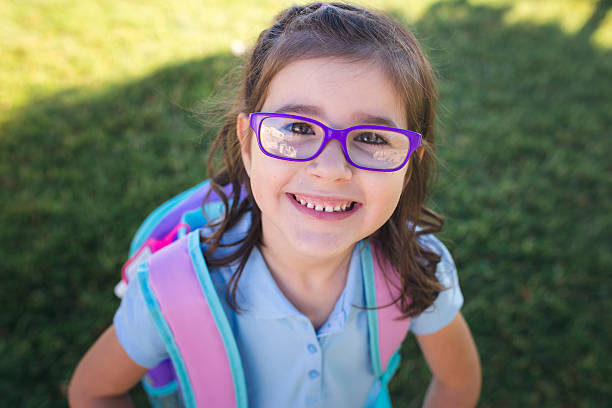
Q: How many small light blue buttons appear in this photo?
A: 2